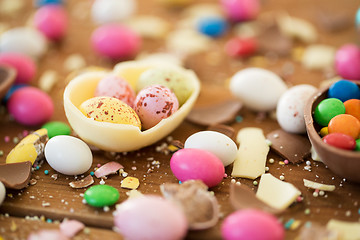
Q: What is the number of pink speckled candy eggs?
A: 2